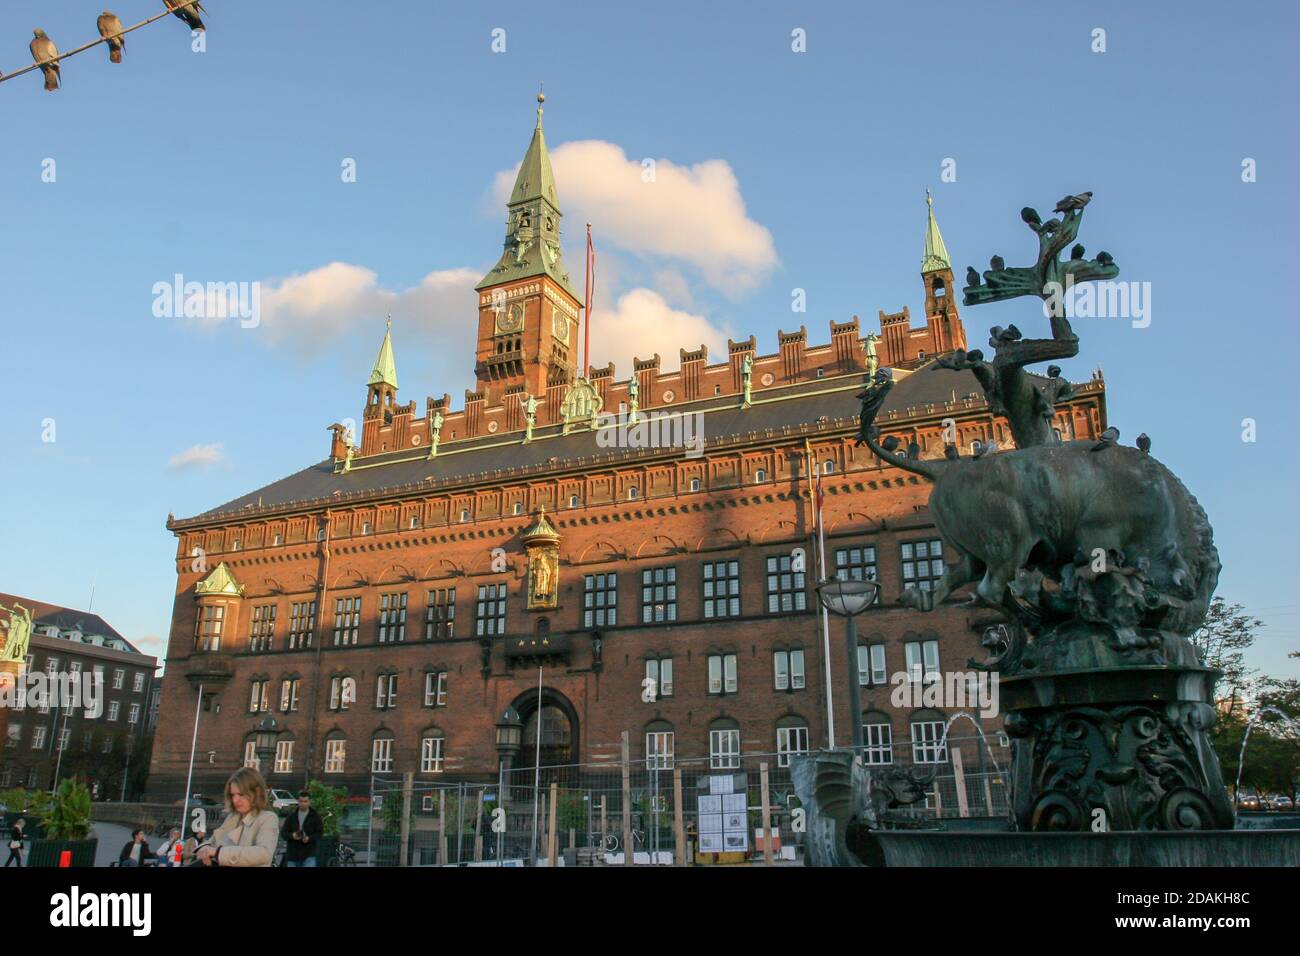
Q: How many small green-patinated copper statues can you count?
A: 6